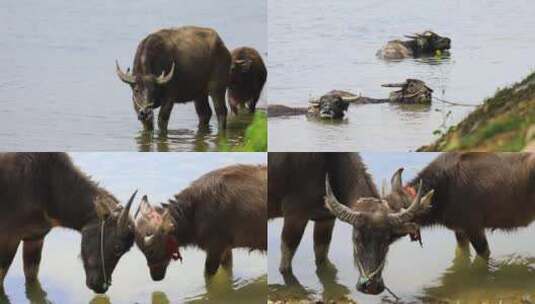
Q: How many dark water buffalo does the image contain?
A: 9